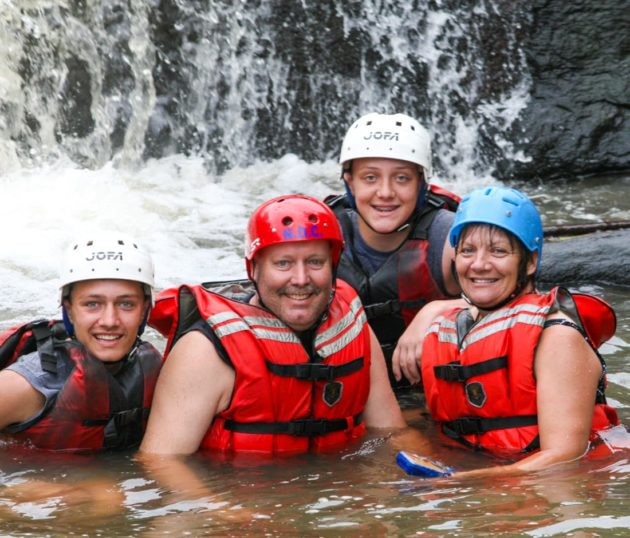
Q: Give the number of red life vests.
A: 4